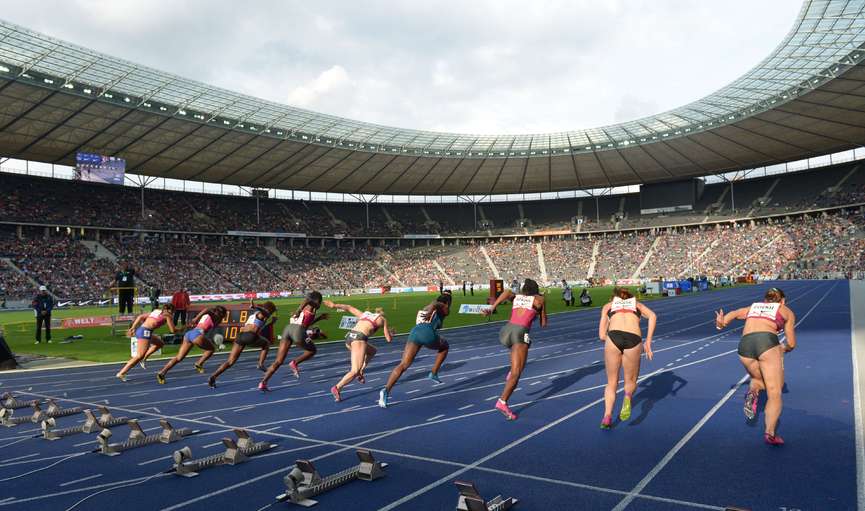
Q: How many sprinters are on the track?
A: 9